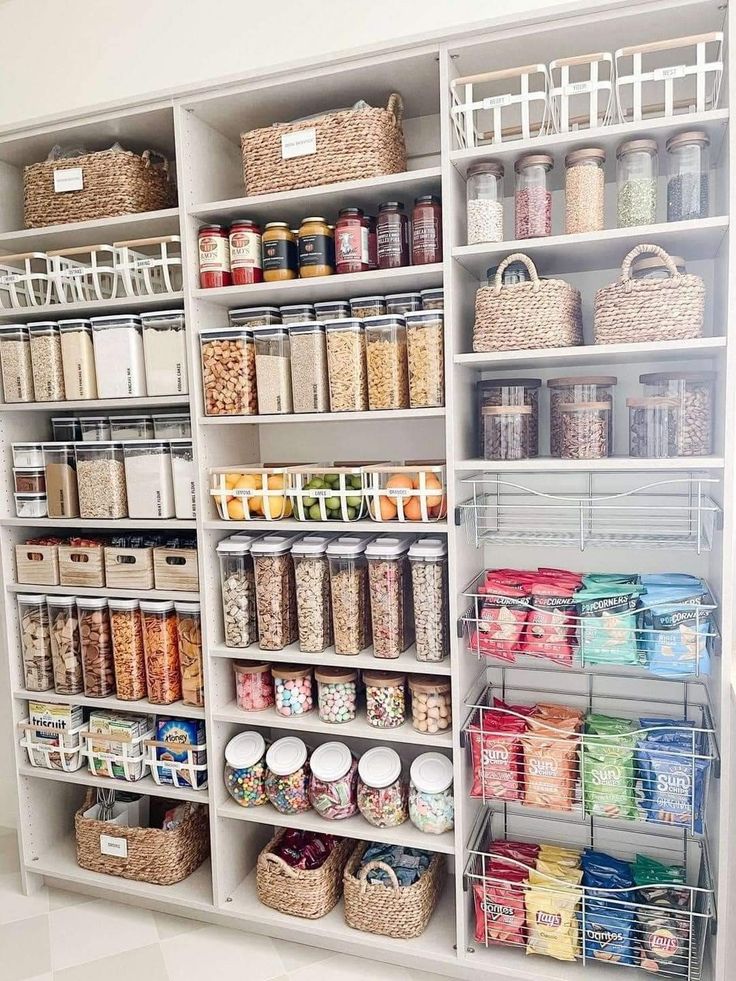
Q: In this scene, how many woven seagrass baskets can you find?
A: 7